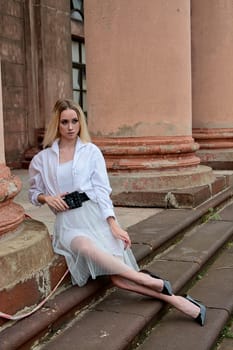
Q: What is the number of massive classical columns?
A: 3